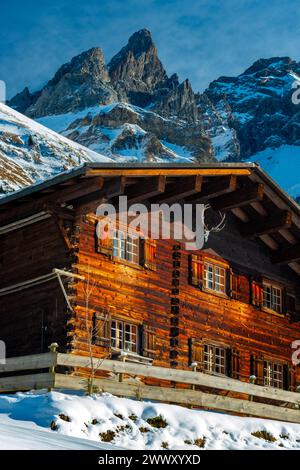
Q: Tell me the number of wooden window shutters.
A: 12